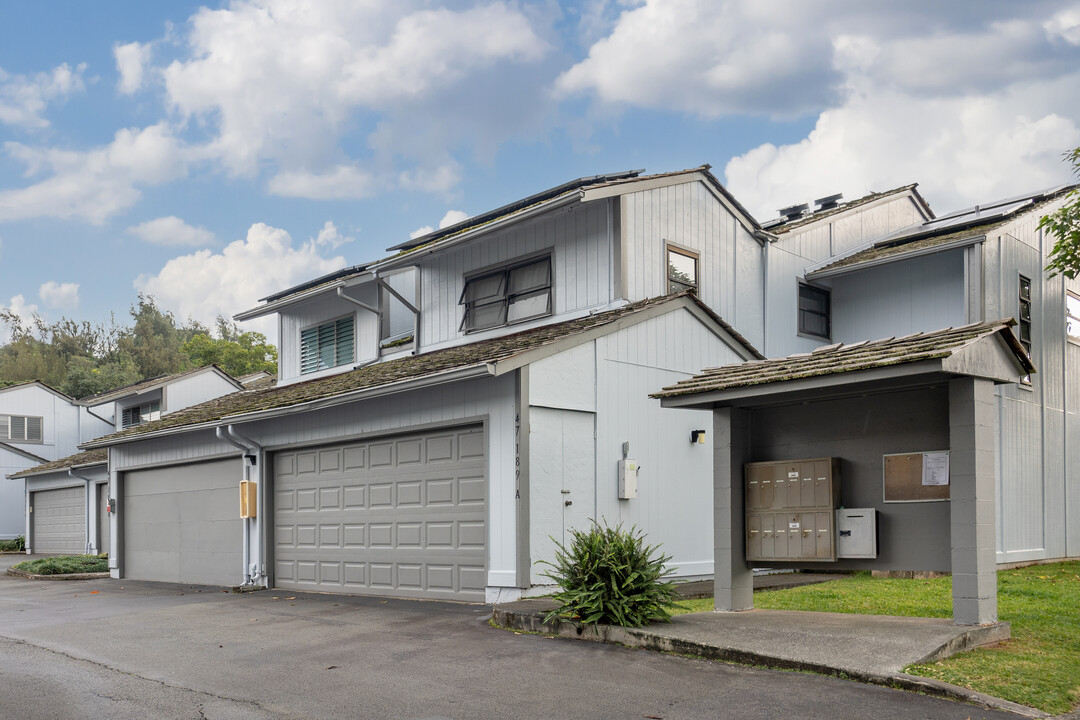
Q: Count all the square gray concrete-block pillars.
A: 2